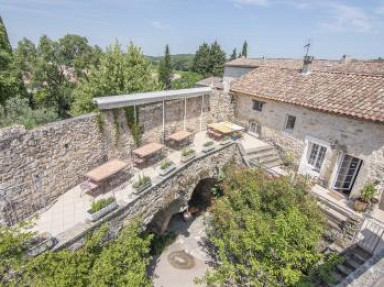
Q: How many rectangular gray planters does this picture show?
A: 6